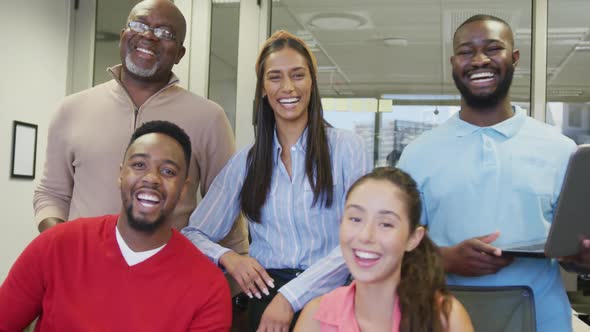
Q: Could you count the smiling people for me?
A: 5